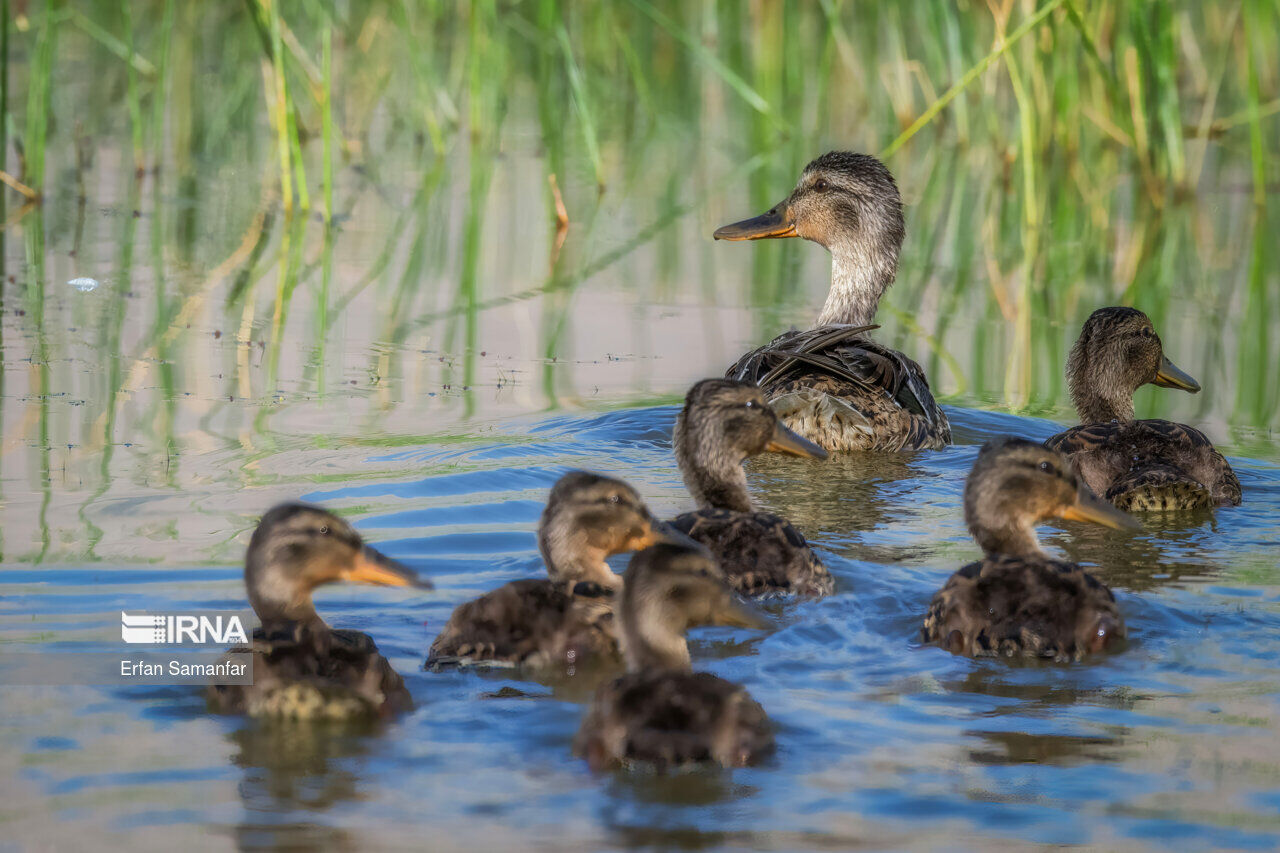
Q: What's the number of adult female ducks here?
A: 1